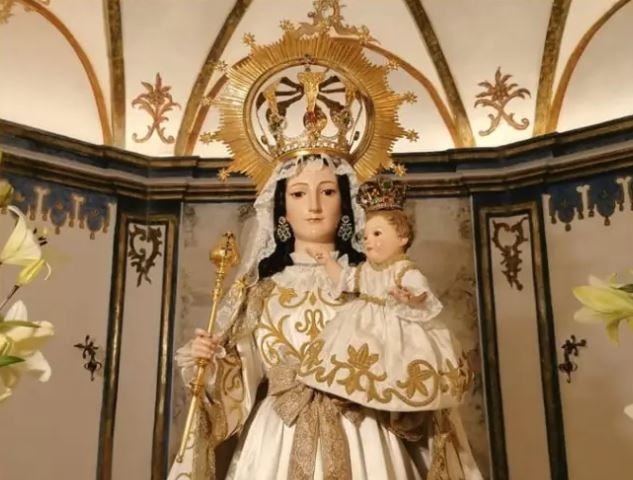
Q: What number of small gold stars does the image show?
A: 12